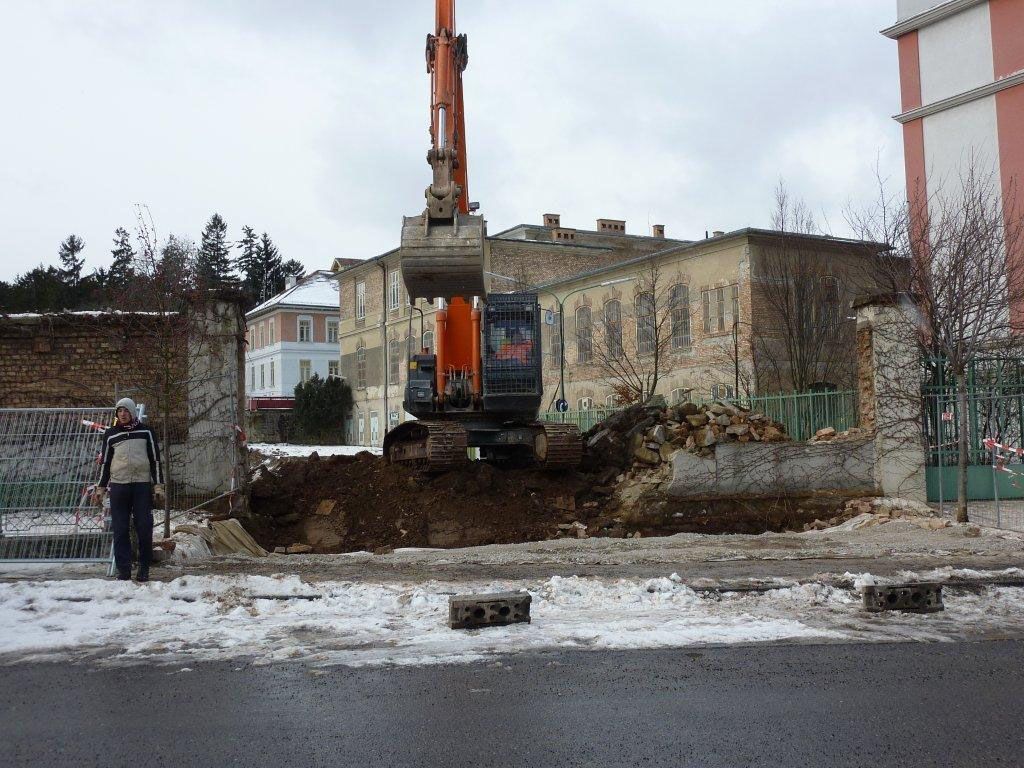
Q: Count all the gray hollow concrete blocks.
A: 2